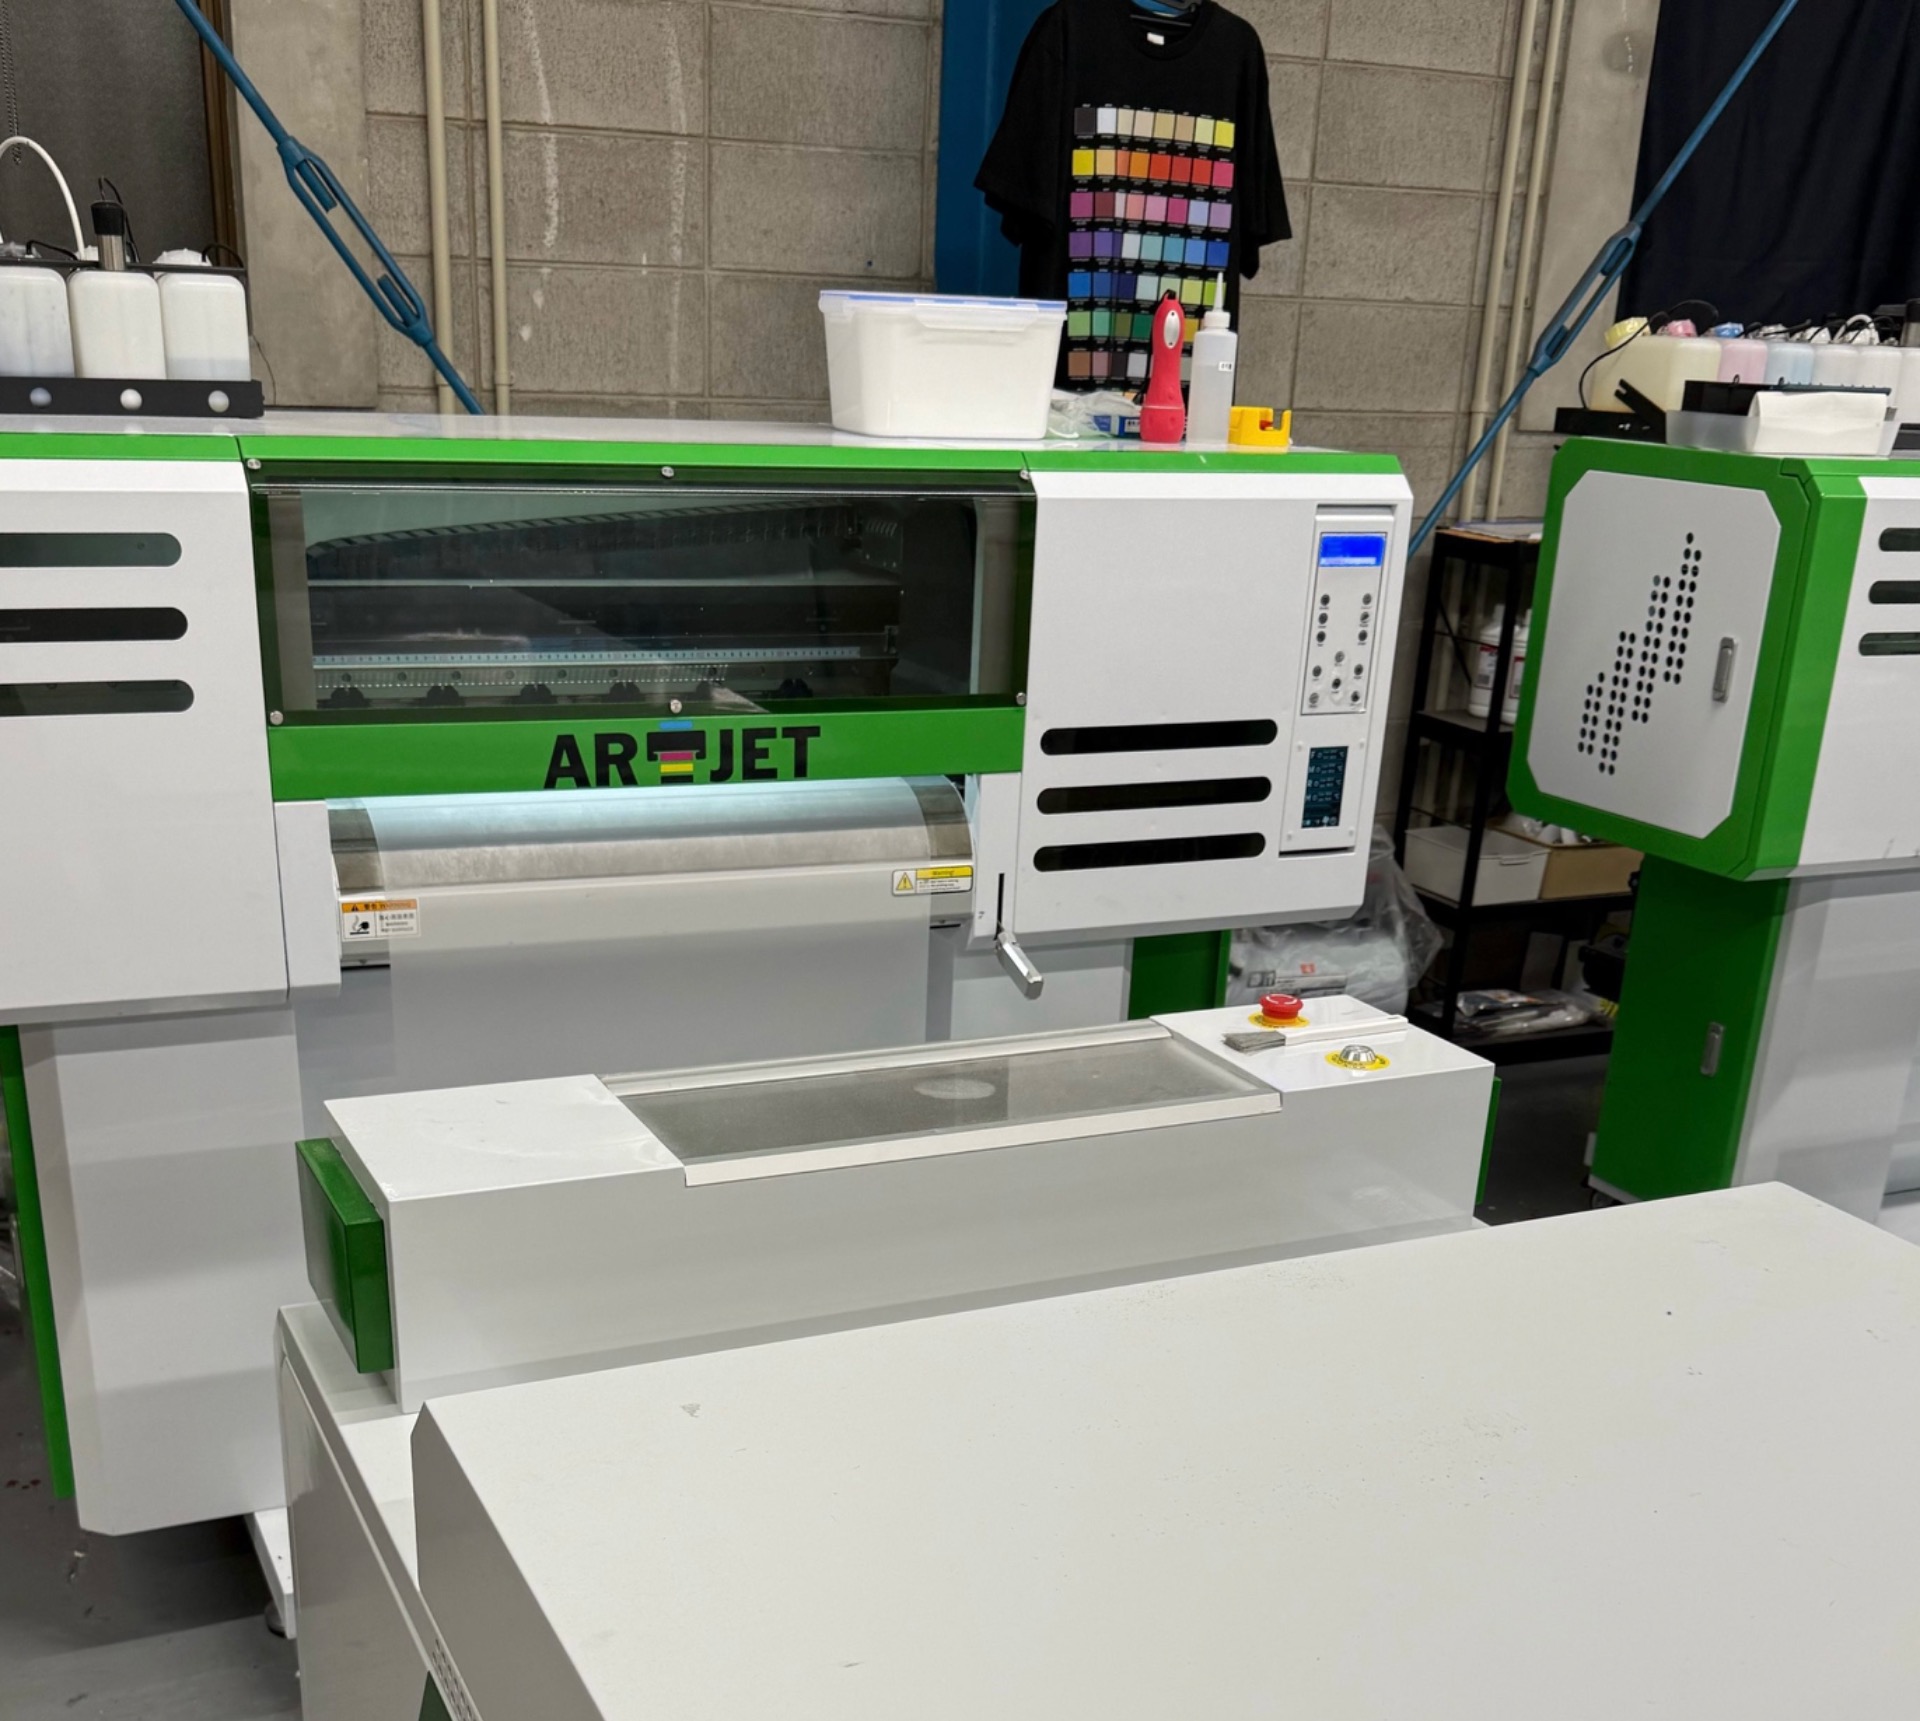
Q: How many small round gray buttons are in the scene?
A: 12